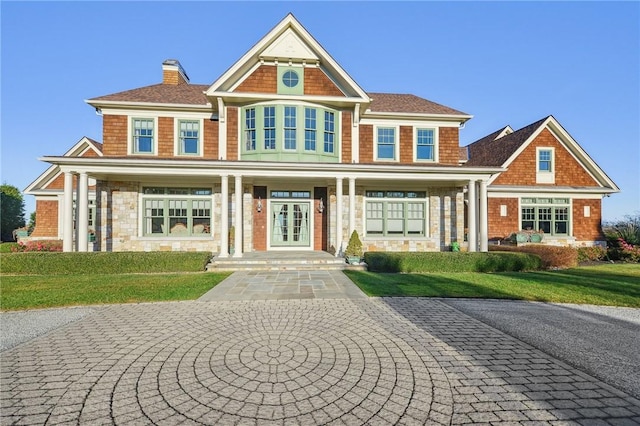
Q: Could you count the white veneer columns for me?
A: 8